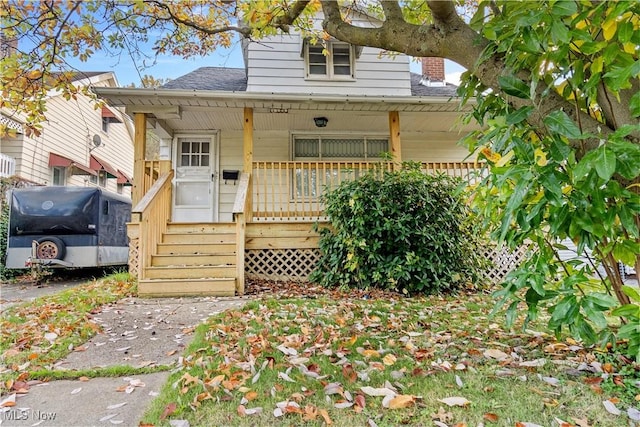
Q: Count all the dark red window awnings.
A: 4